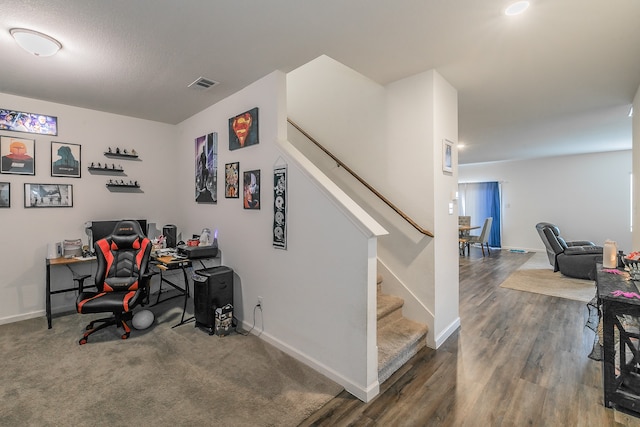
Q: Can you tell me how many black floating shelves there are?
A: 3